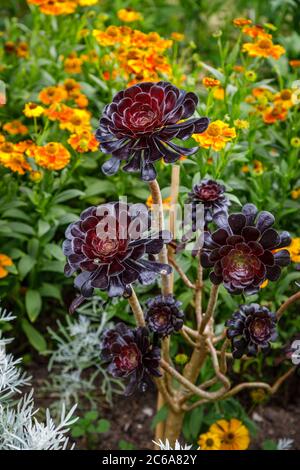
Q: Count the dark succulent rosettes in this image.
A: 7